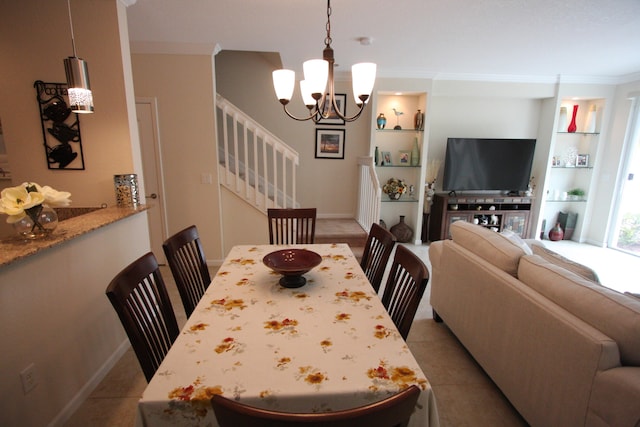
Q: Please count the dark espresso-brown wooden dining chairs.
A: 6